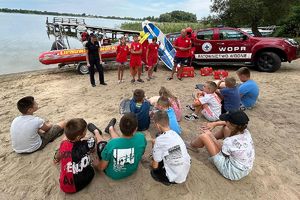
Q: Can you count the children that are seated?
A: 11